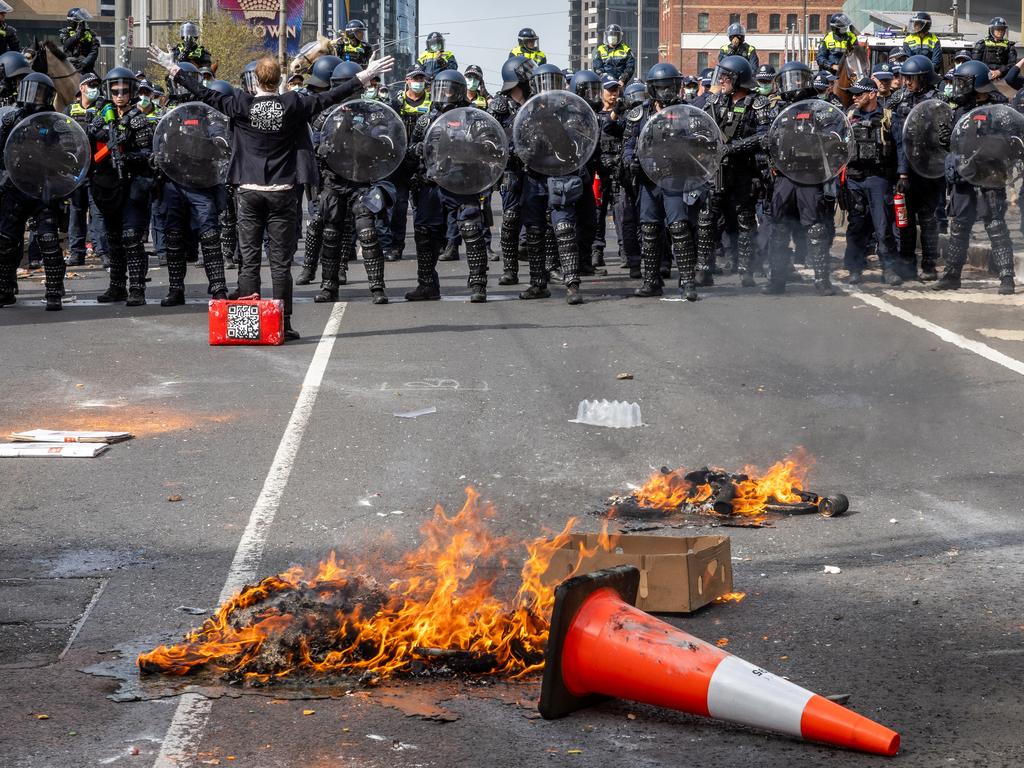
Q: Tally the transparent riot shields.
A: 9